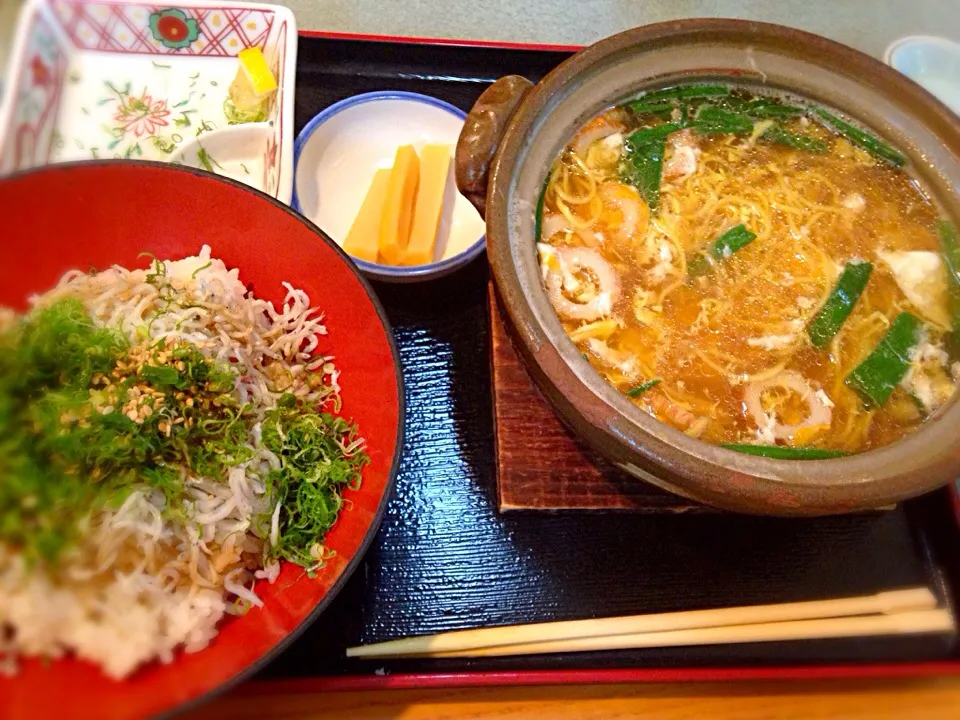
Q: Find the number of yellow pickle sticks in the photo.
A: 3